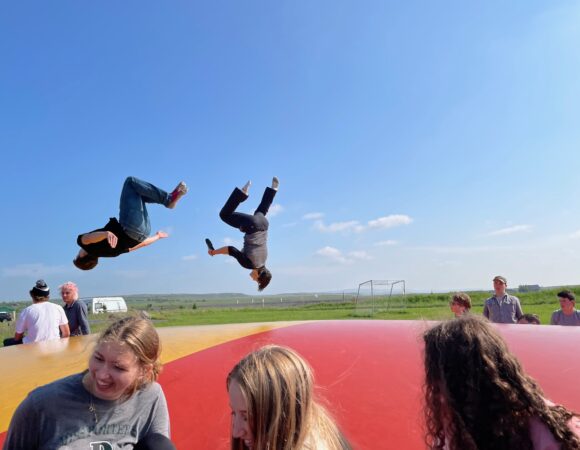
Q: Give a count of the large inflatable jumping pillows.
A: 1